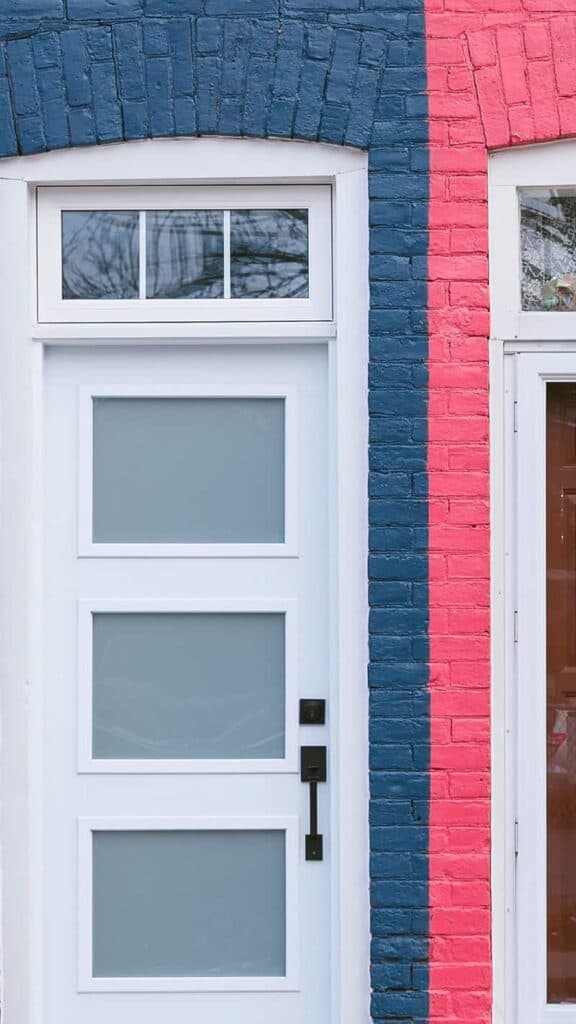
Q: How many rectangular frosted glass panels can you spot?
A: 3